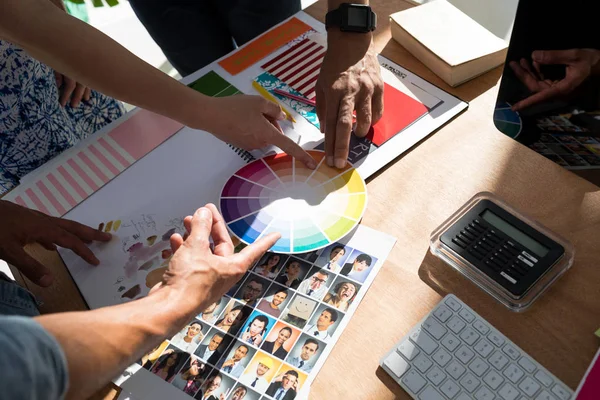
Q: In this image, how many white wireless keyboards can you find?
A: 1